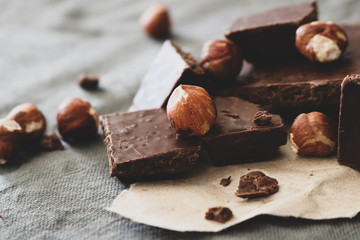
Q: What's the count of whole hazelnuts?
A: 8